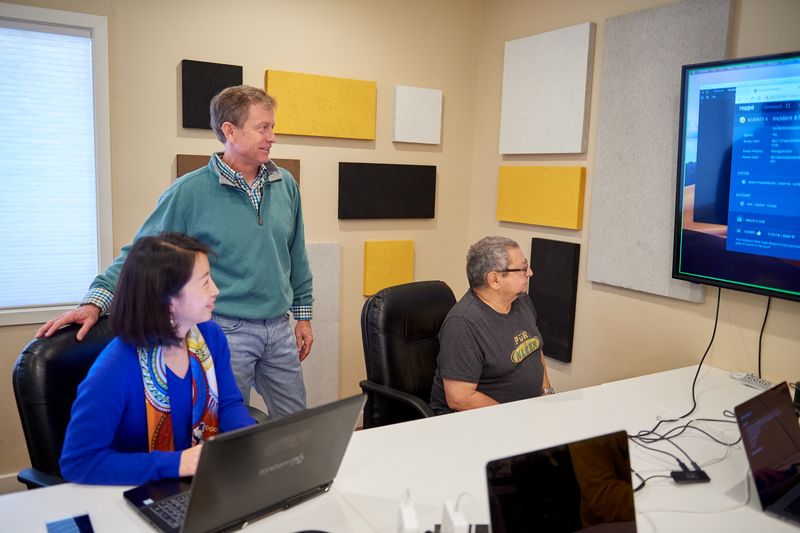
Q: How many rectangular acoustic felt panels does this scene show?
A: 11